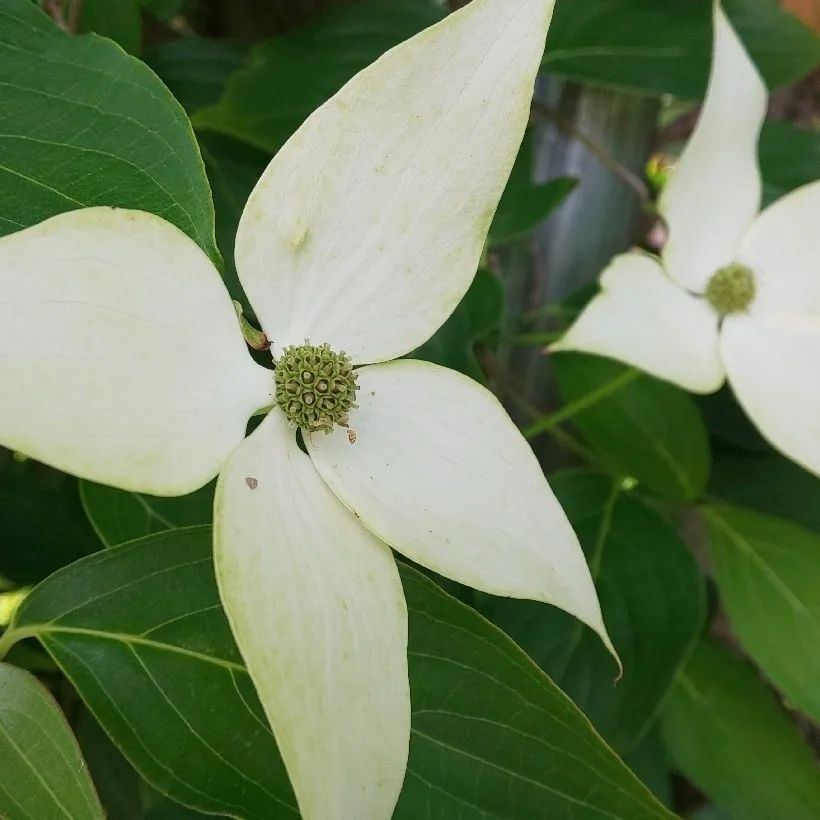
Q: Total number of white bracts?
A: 8